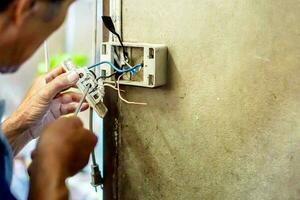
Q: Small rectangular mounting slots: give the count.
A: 4